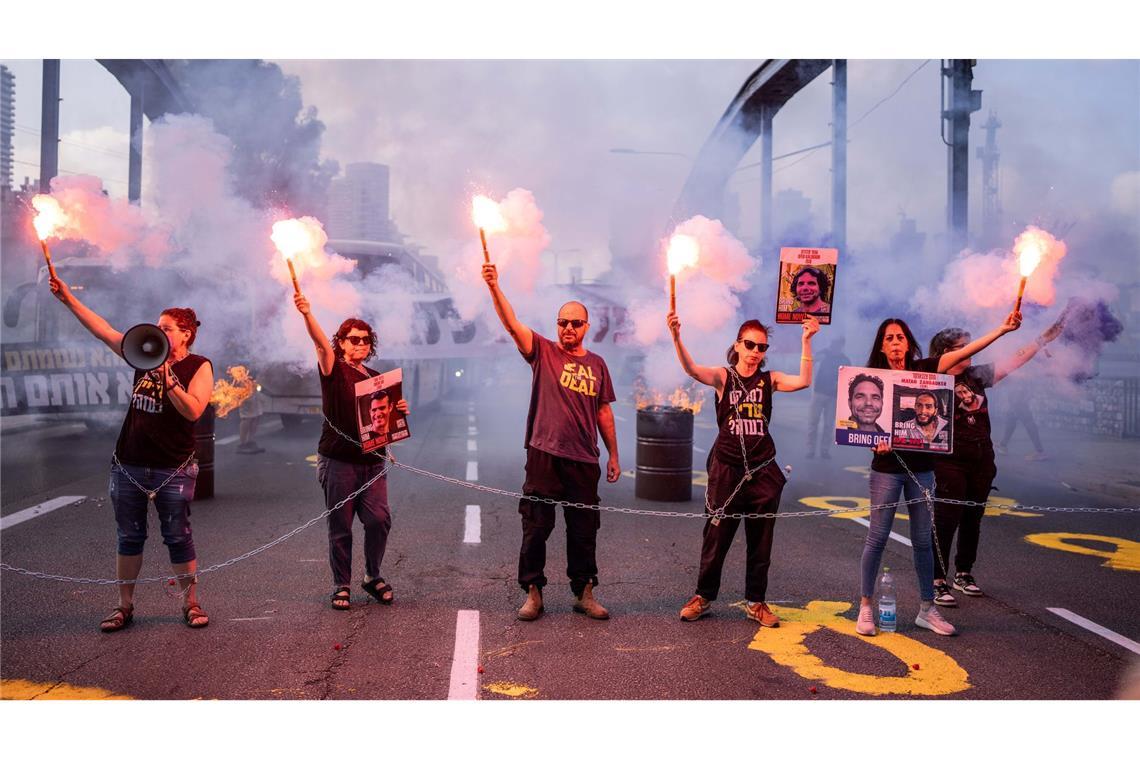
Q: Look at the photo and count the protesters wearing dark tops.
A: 6